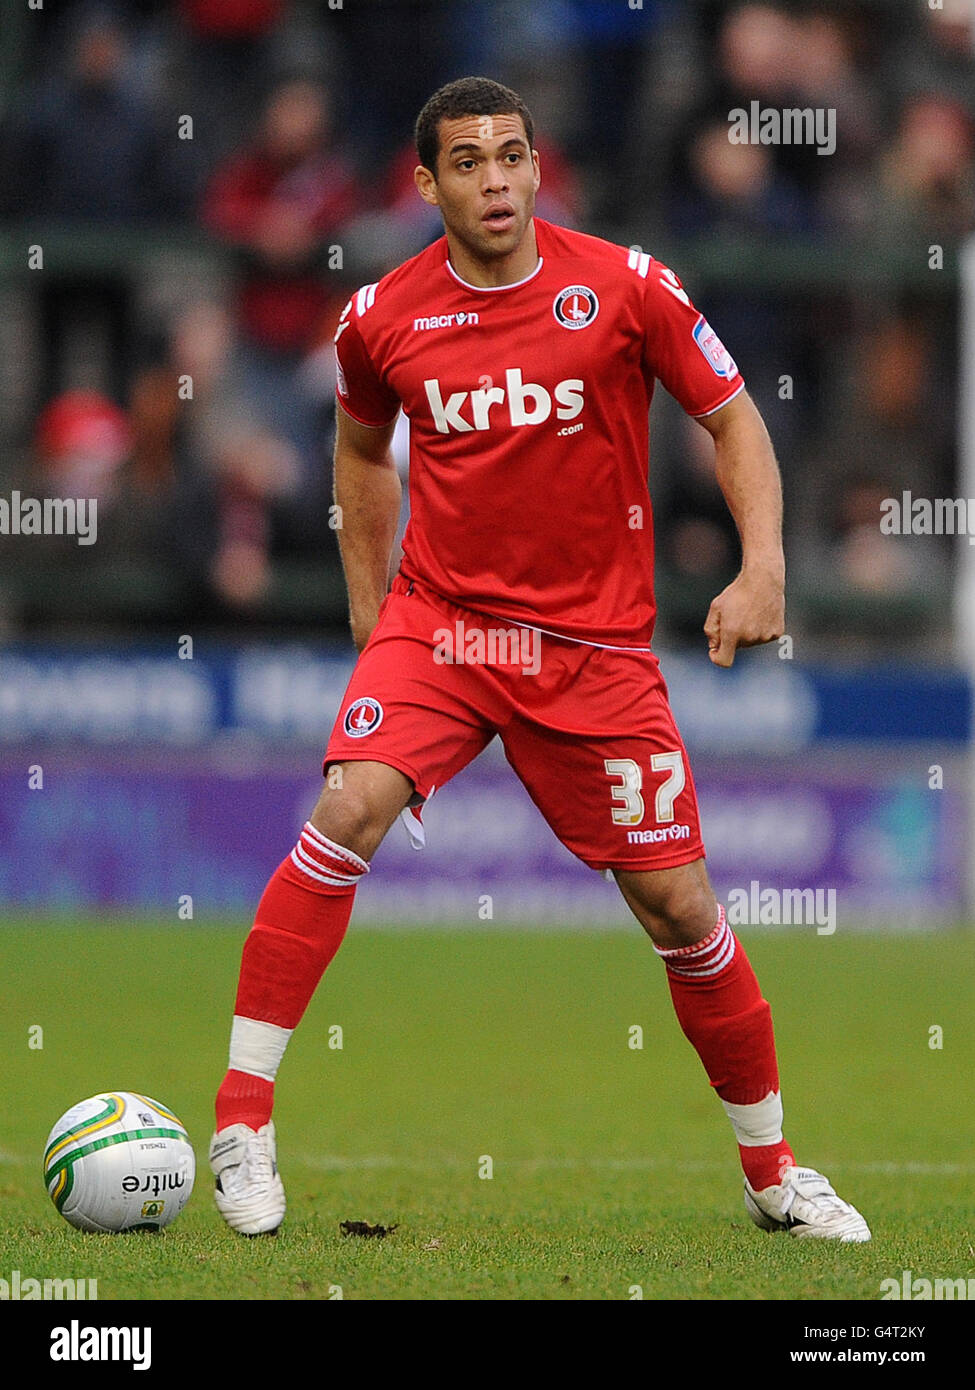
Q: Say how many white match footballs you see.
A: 1